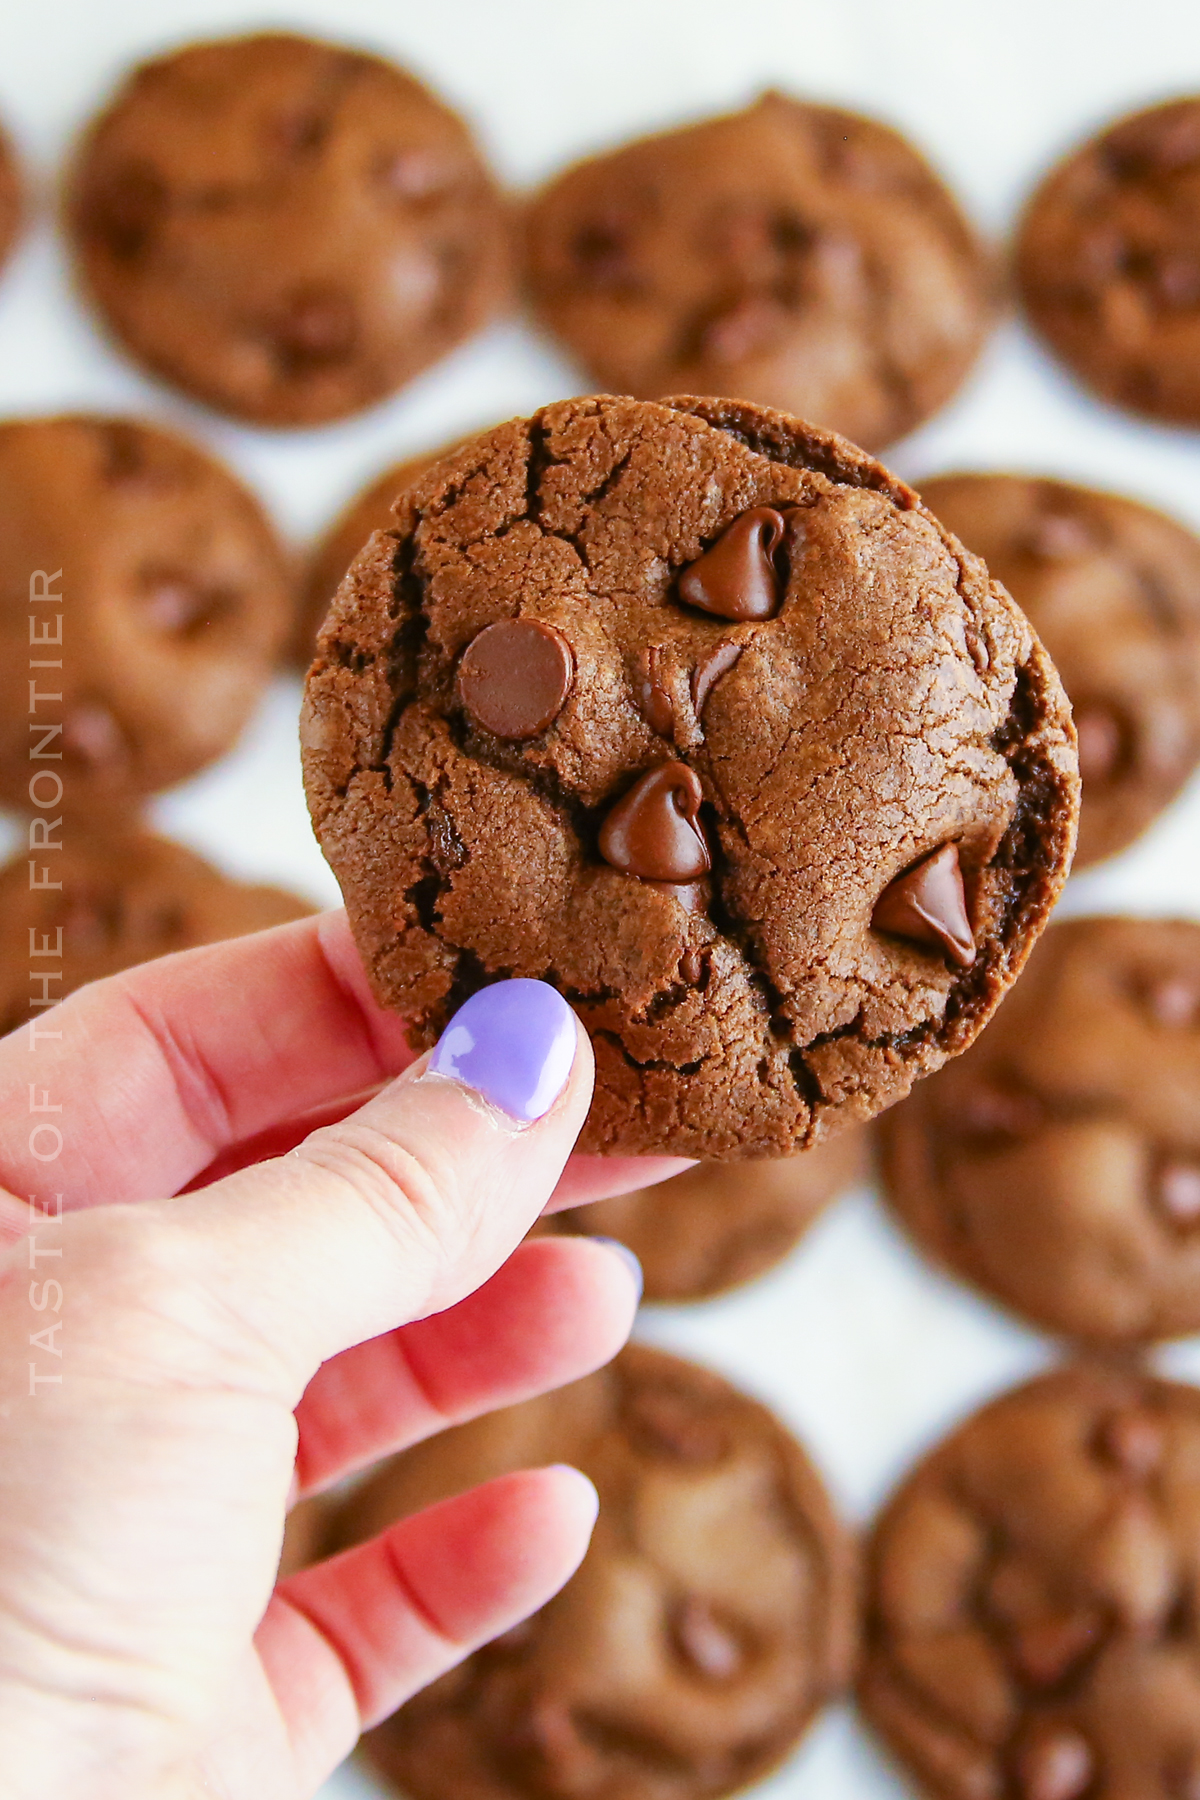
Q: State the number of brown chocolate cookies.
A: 13